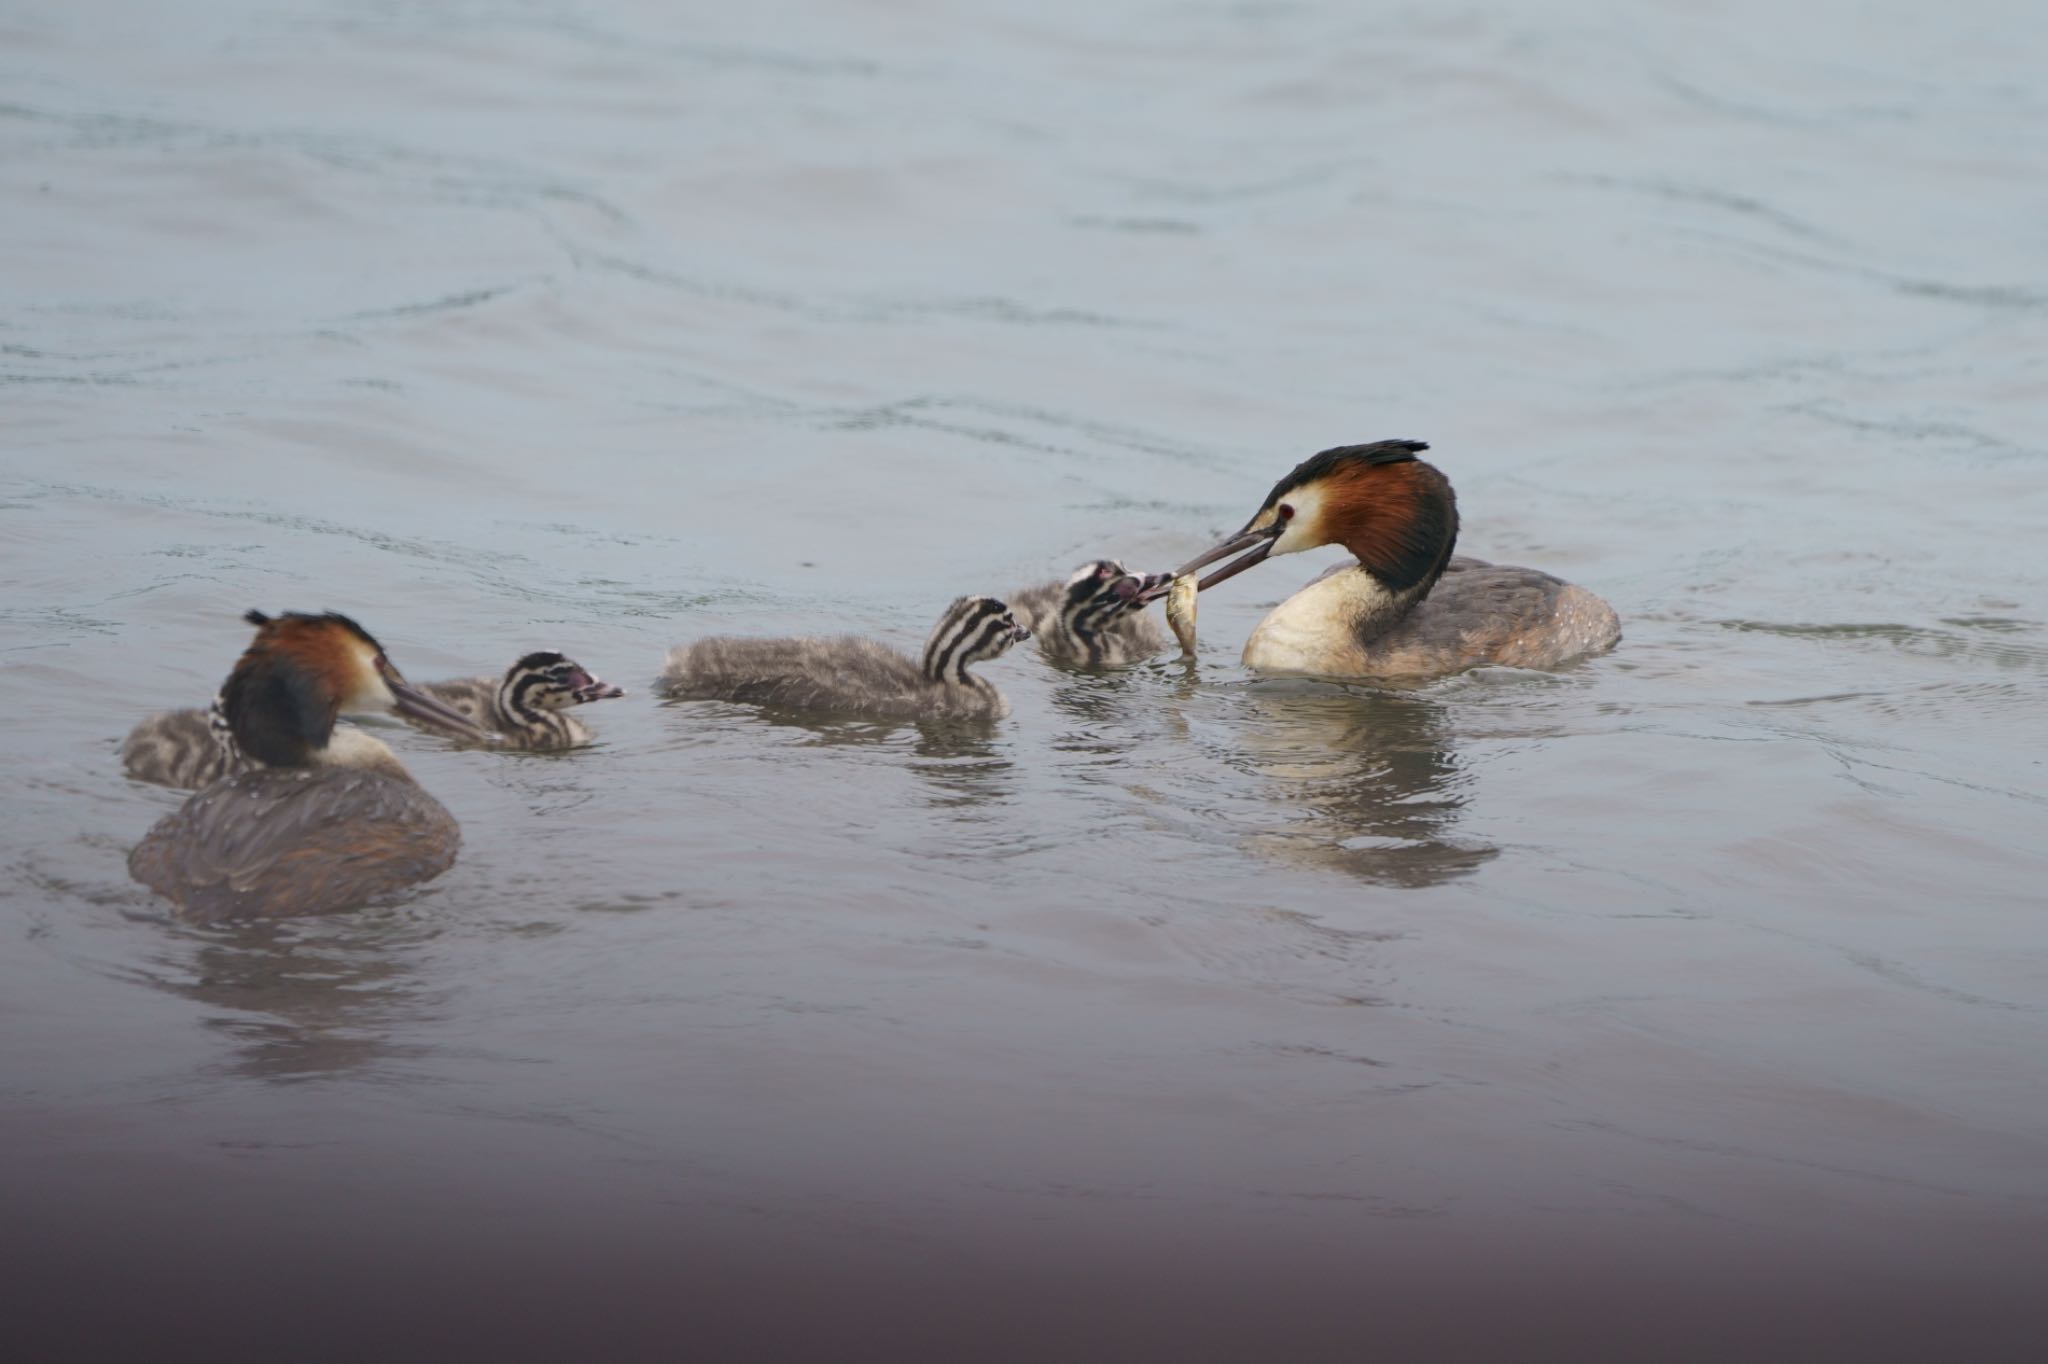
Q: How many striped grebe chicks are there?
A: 4